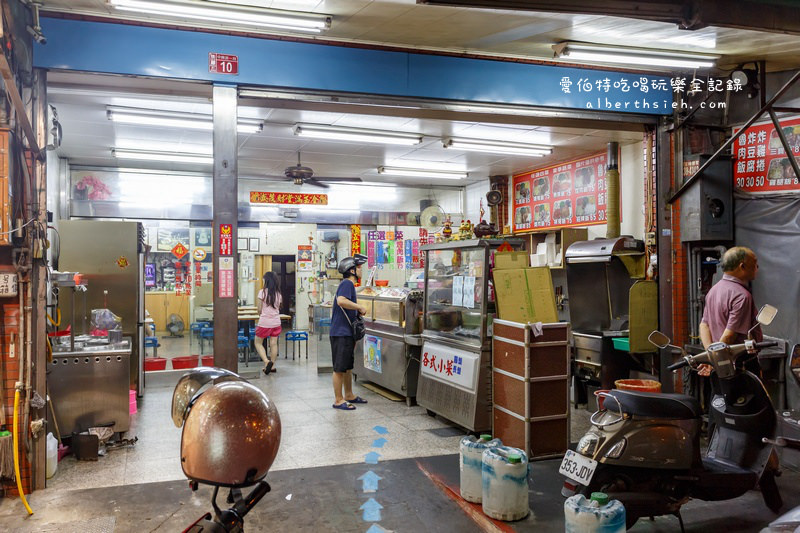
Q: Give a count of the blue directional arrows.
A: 6